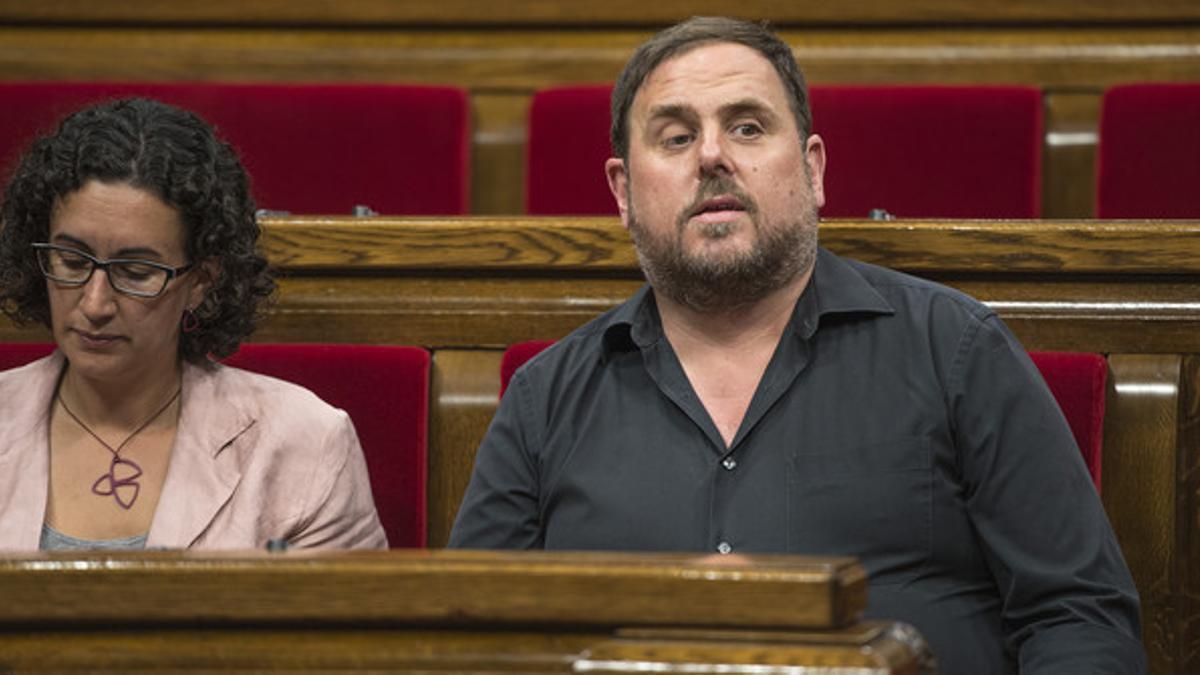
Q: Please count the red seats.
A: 5